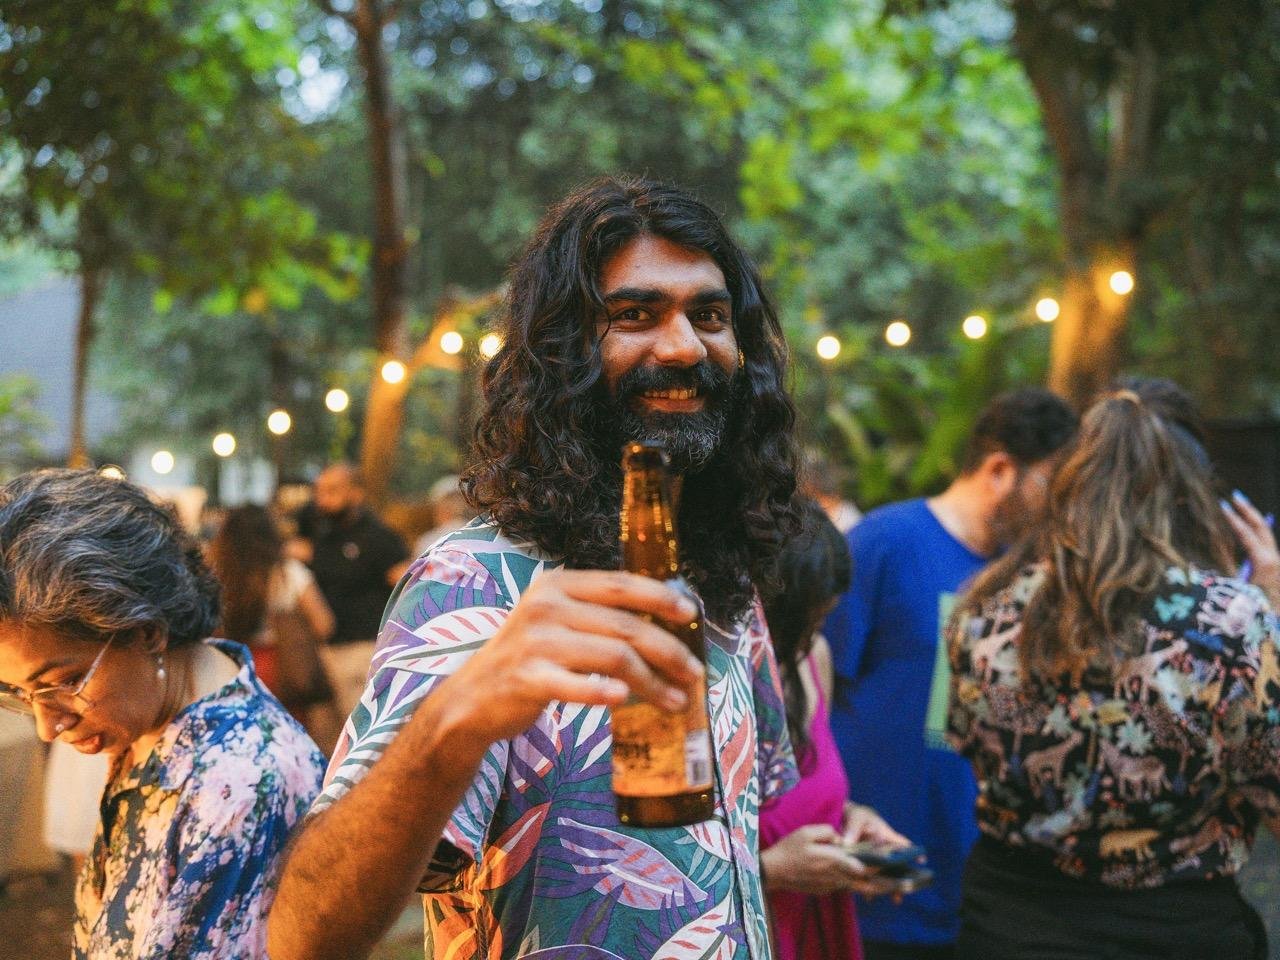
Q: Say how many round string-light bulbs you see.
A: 13